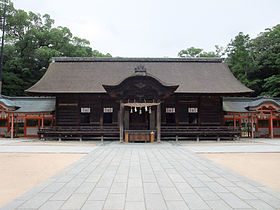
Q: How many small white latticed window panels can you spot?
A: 4